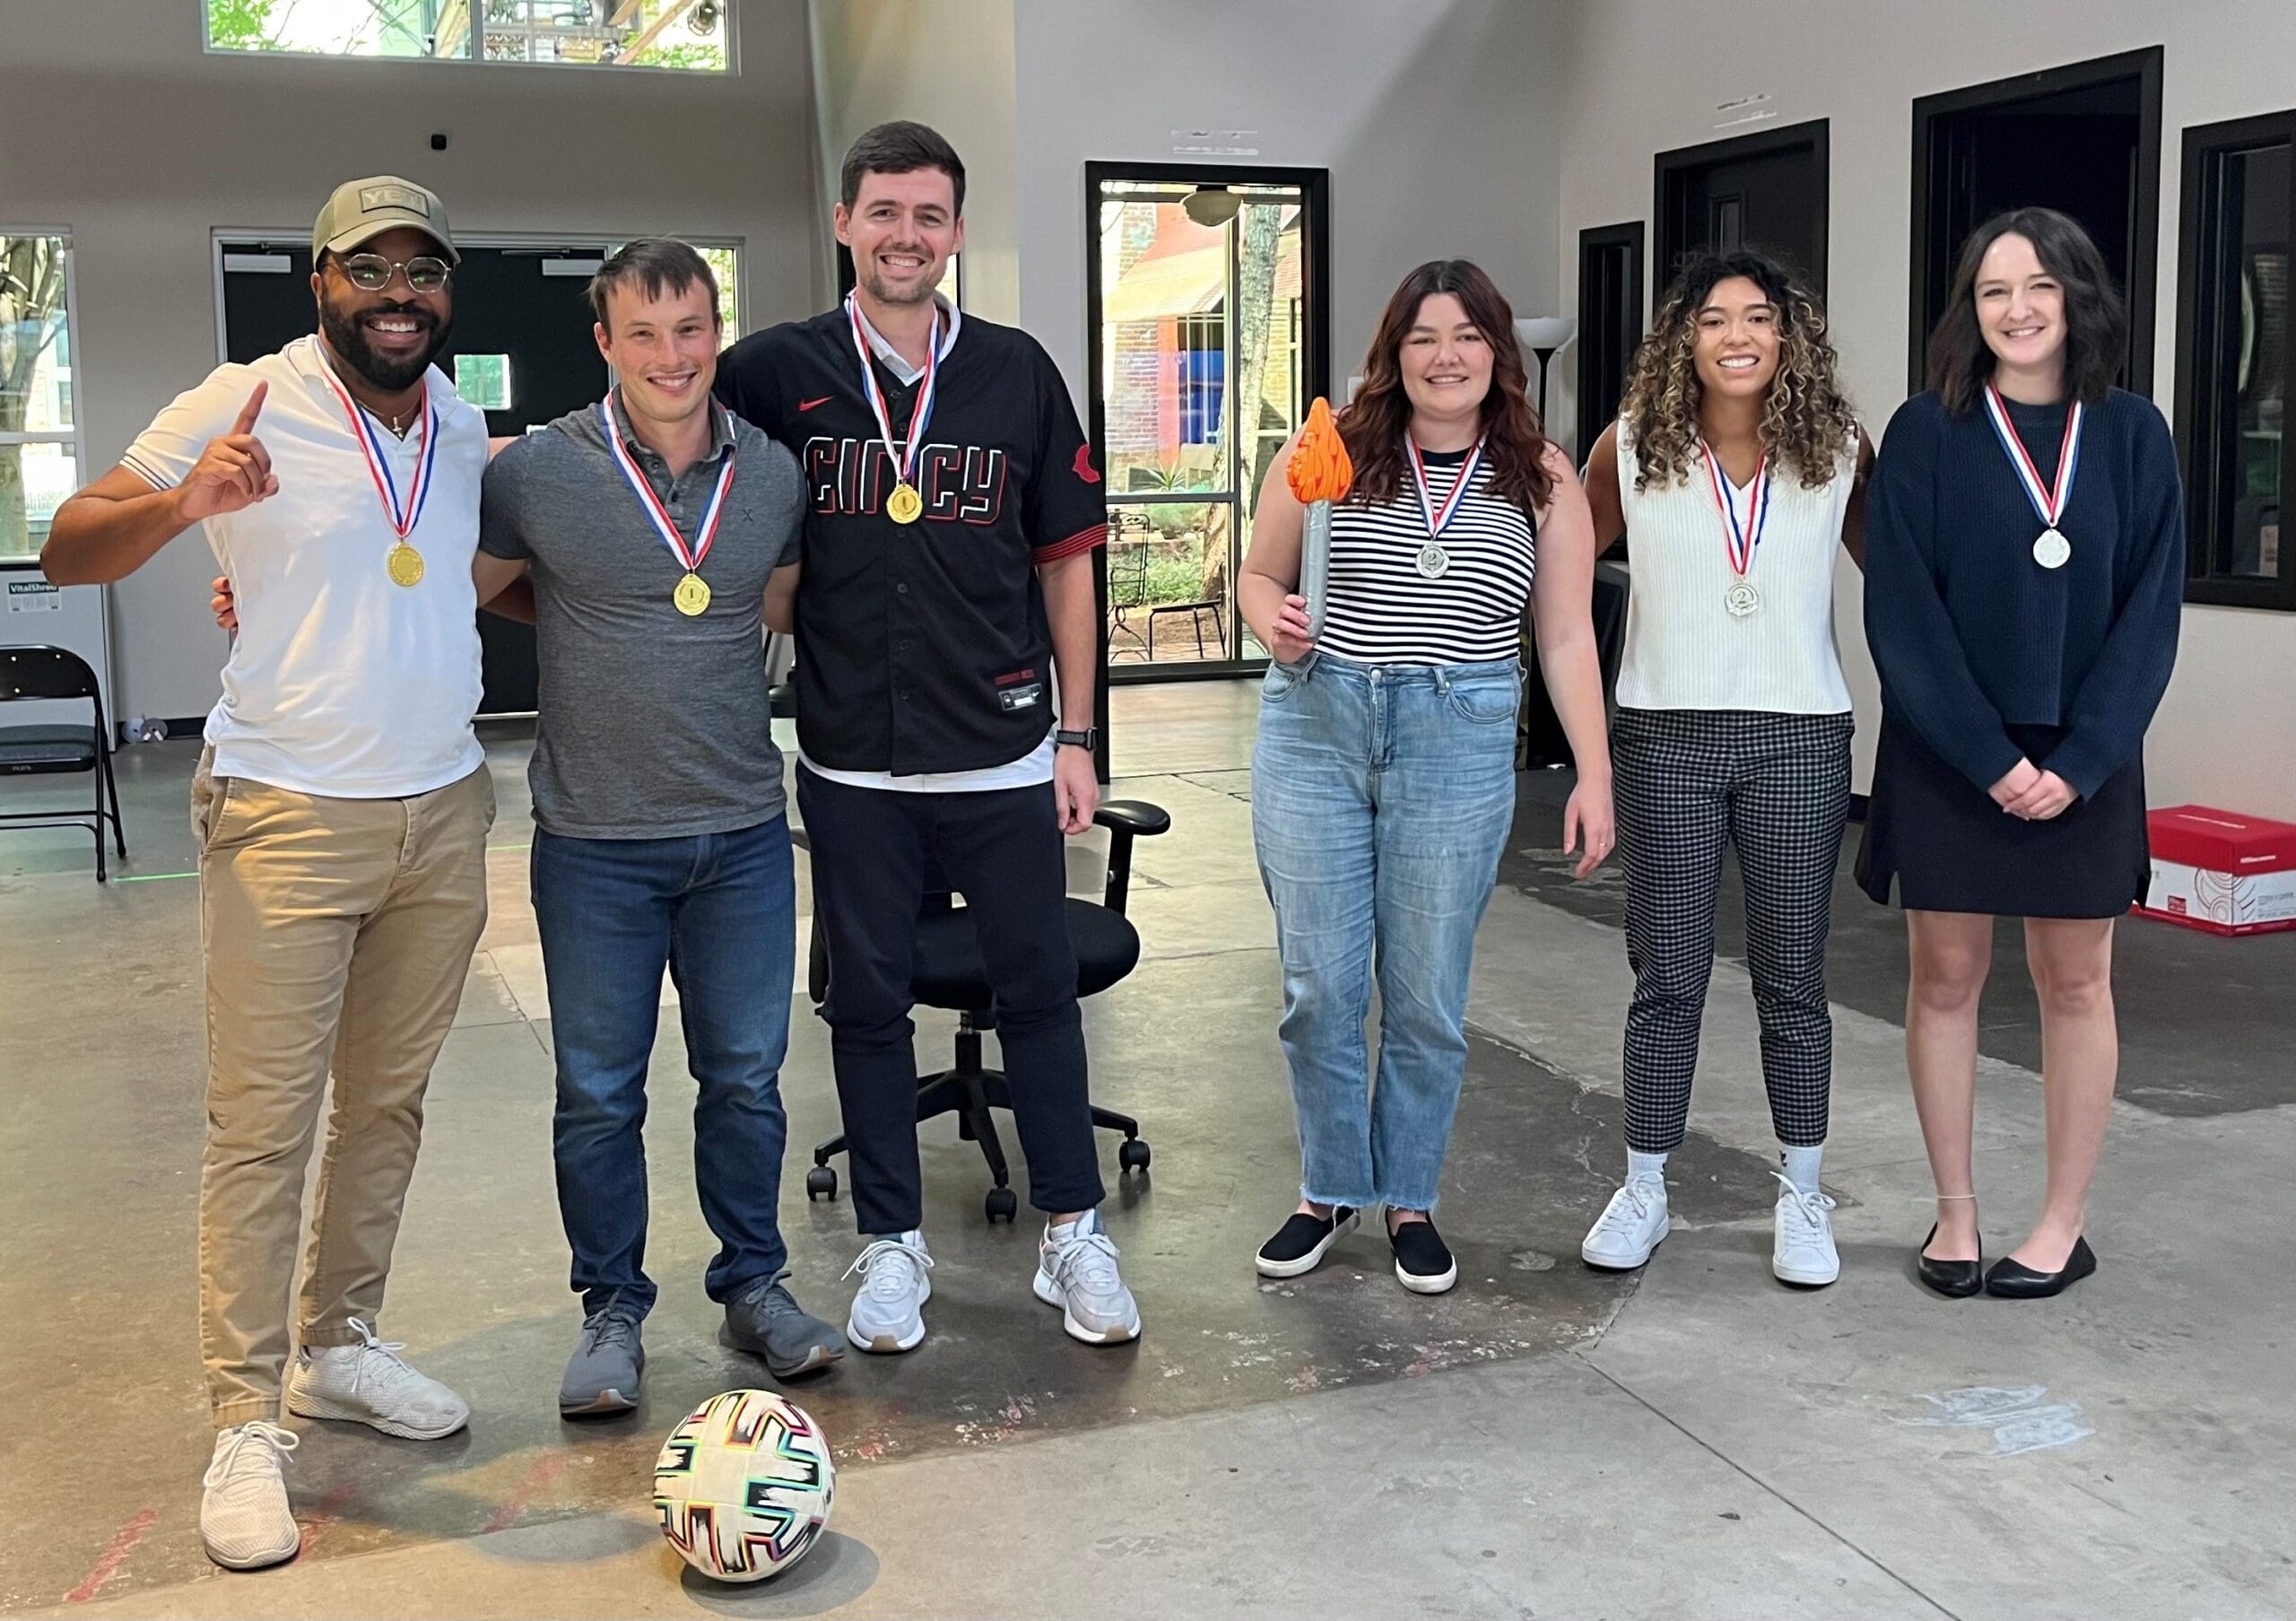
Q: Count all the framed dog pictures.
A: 0